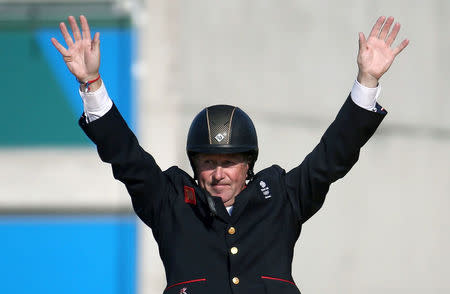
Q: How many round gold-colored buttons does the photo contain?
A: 3